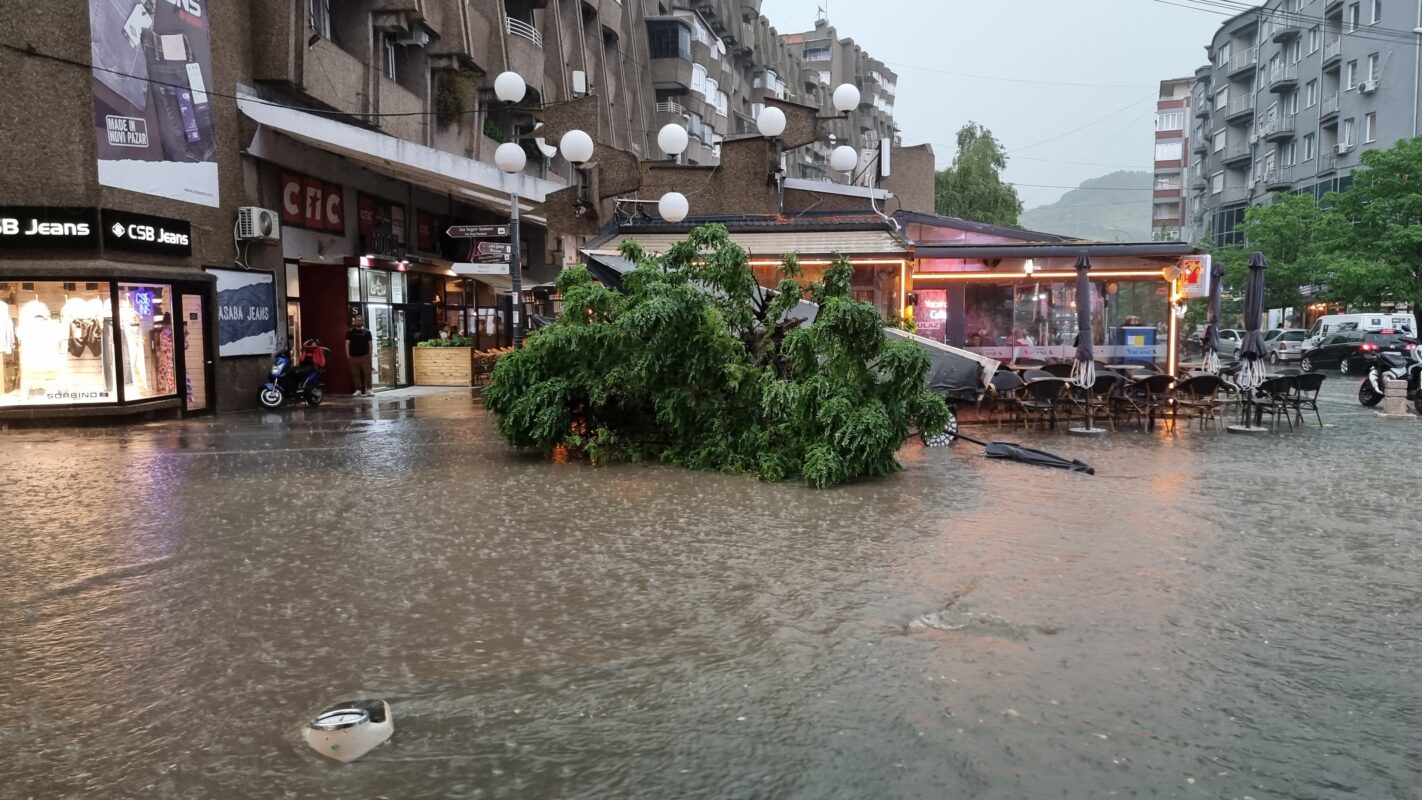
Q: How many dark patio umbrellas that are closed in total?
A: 4